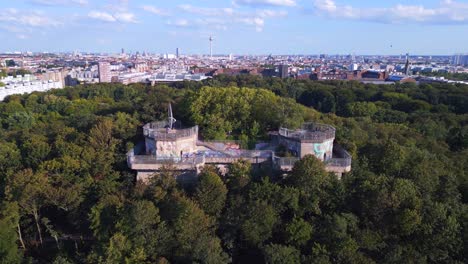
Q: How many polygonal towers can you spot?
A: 2